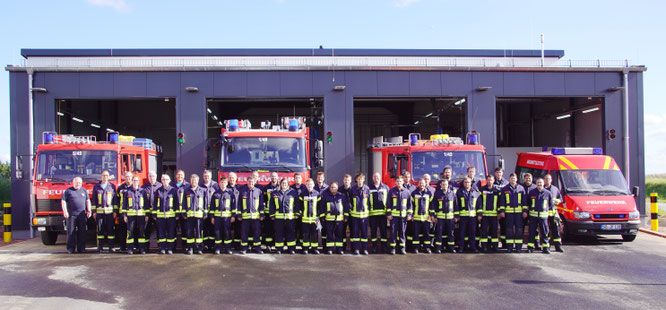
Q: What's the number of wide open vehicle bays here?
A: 4